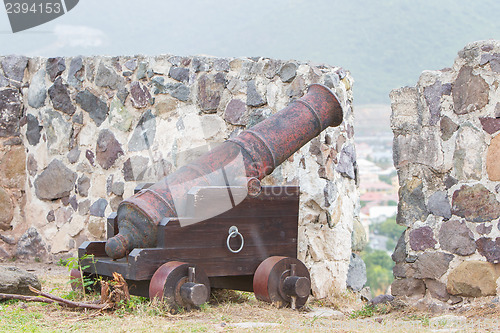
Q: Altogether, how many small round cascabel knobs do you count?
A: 1